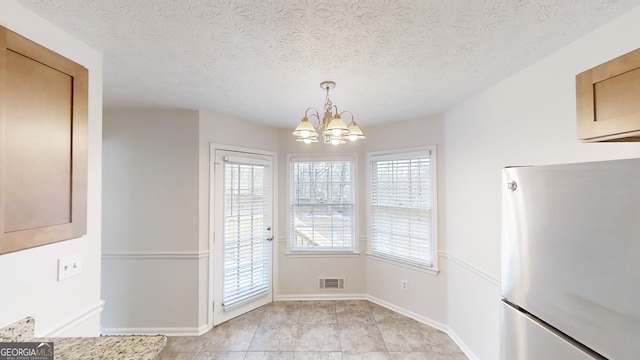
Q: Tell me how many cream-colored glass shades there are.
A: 5